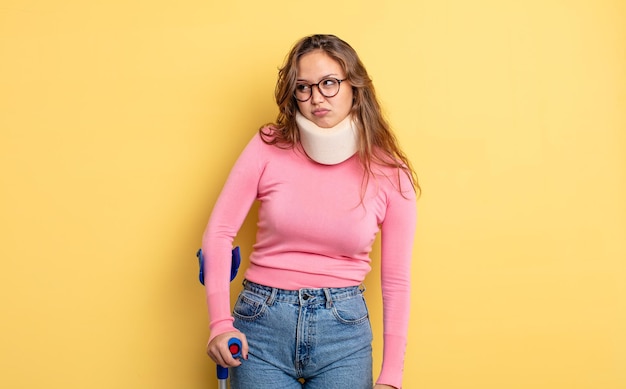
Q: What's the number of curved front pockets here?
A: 2